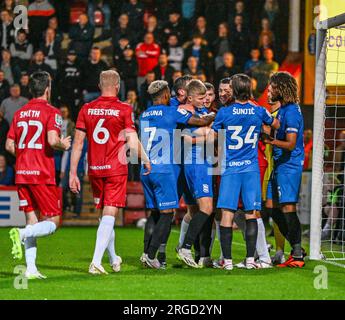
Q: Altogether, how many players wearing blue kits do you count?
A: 5